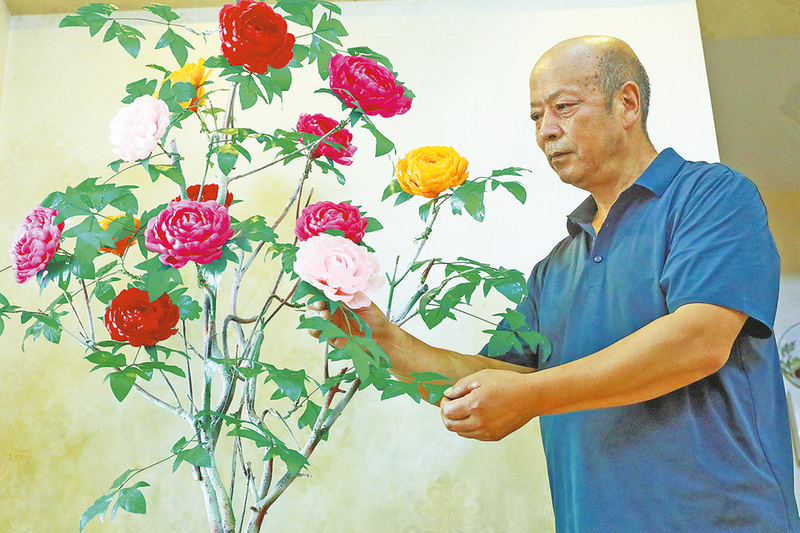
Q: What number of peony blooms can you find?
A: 13